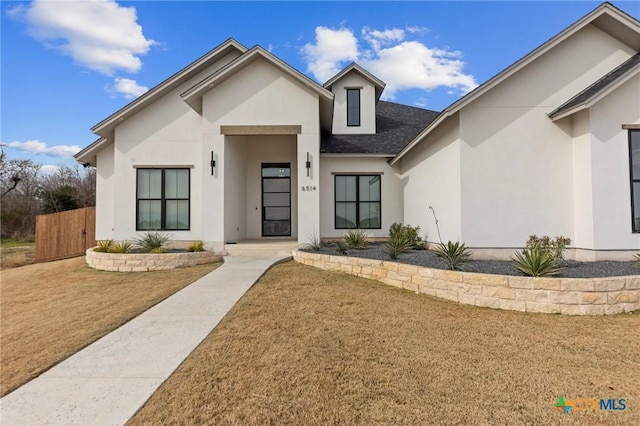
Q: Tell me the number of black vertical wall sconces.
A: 2